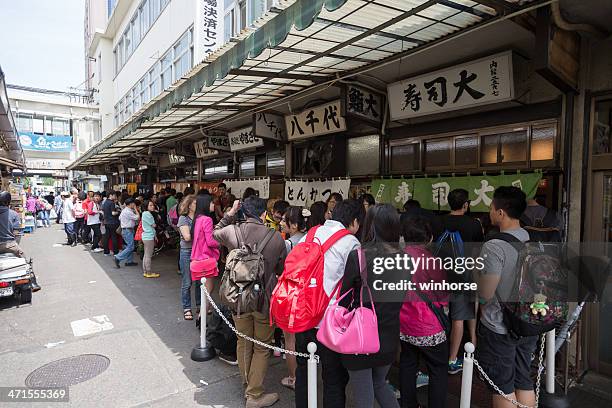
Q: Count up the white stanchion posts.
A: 4